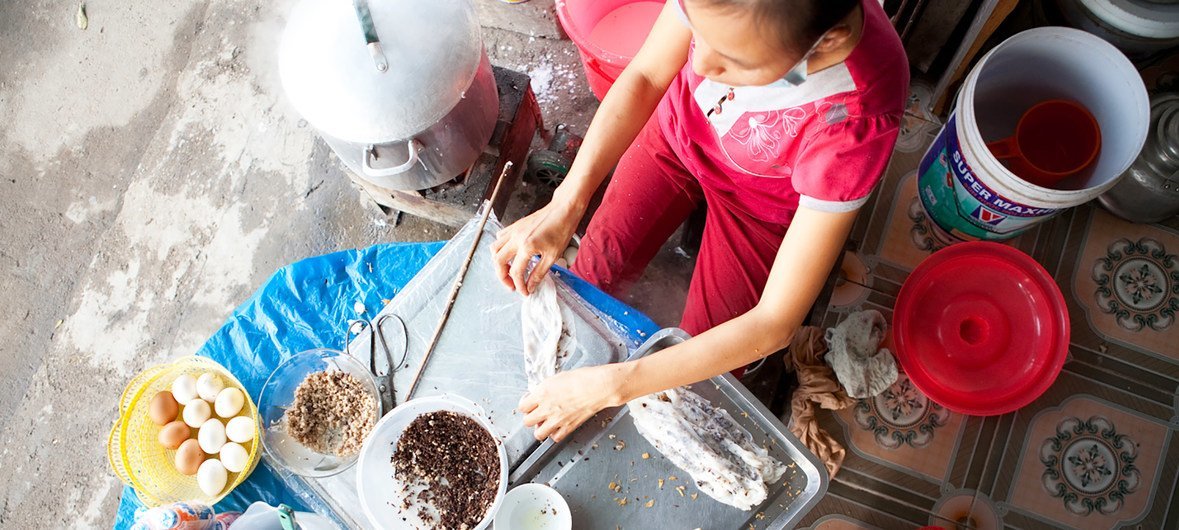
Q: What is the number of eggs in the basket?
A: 11